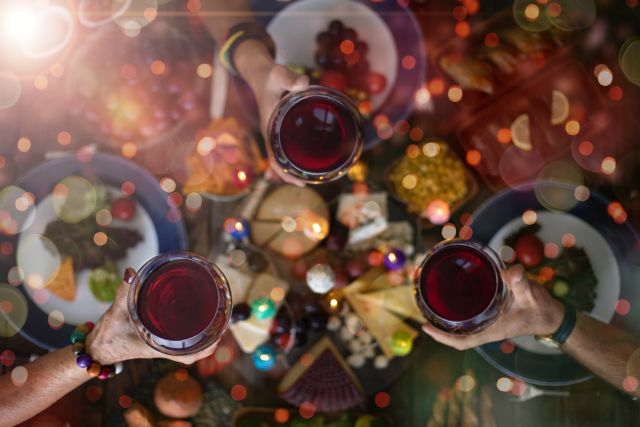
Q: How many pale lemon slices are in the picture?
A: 2